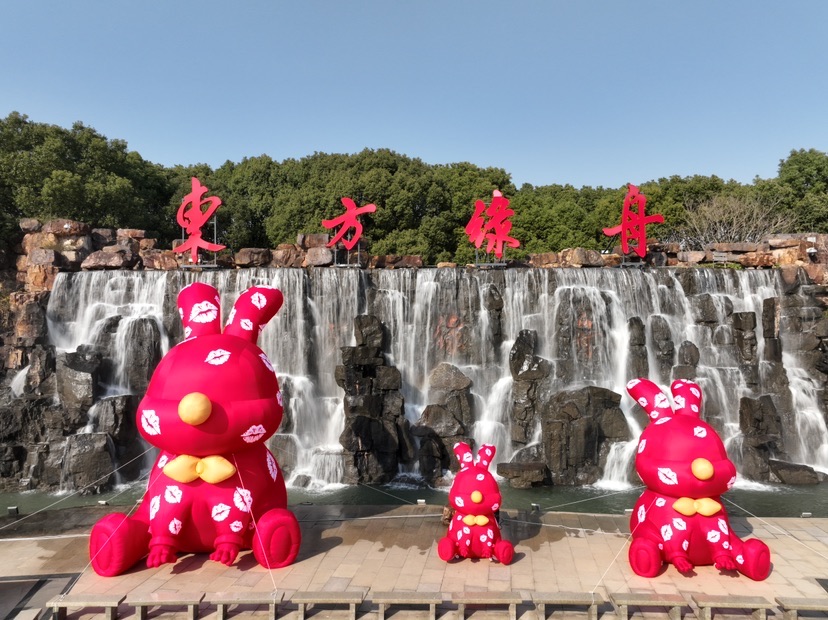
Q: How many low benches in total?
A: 10